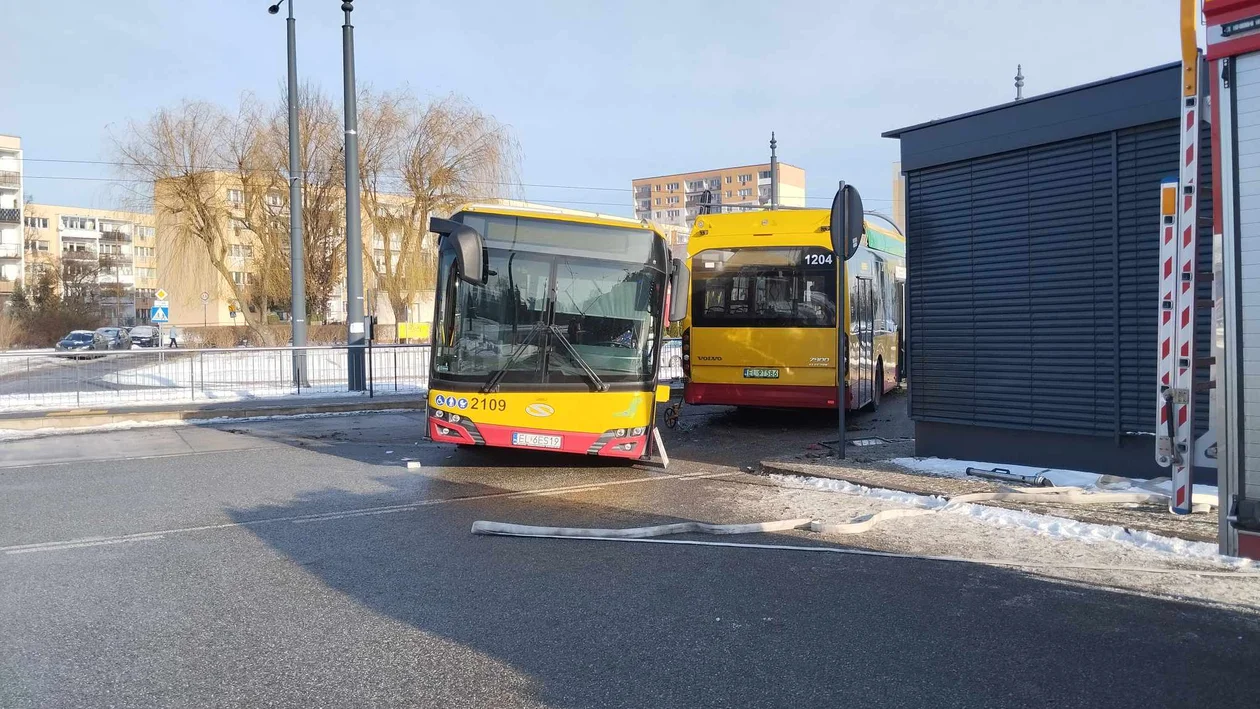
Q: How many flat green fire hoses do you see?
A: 0